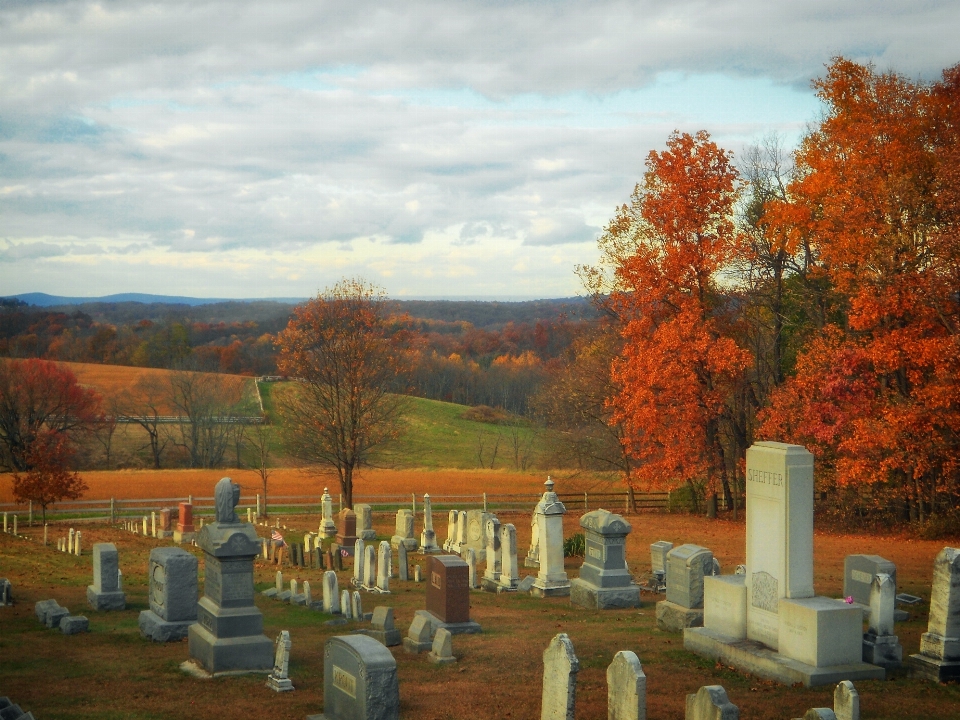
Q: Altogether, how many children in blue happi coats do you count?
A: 0